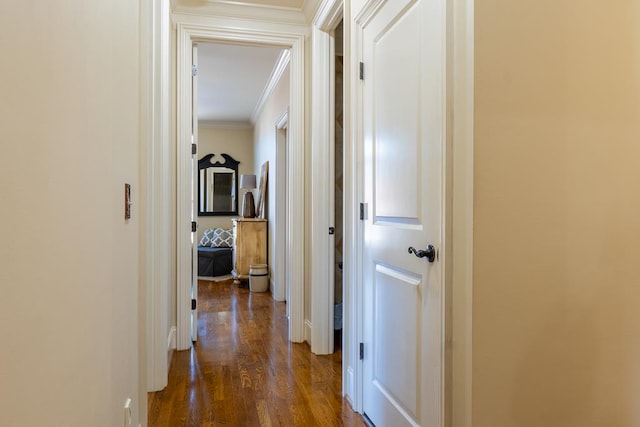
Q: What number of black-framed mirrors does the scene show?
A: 1